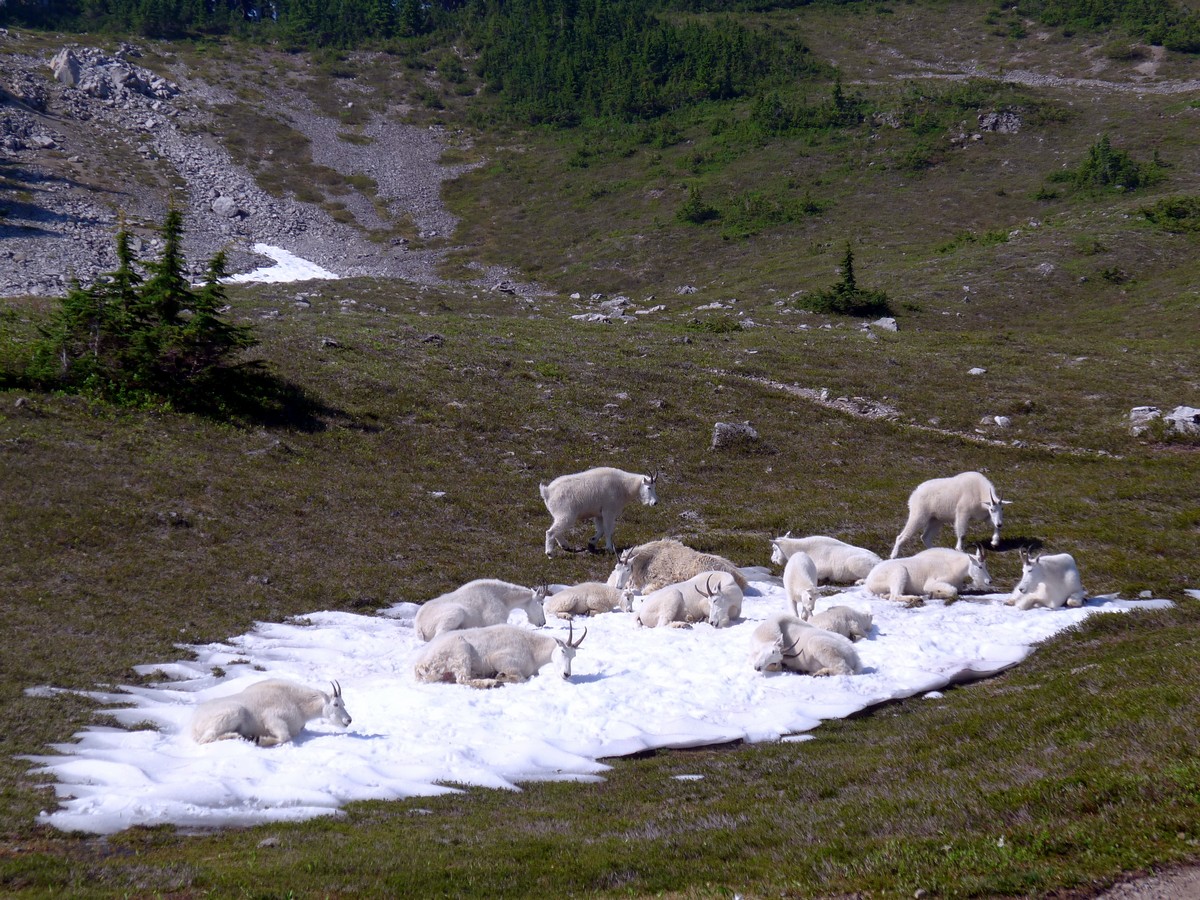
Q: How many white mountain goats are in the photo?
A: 14